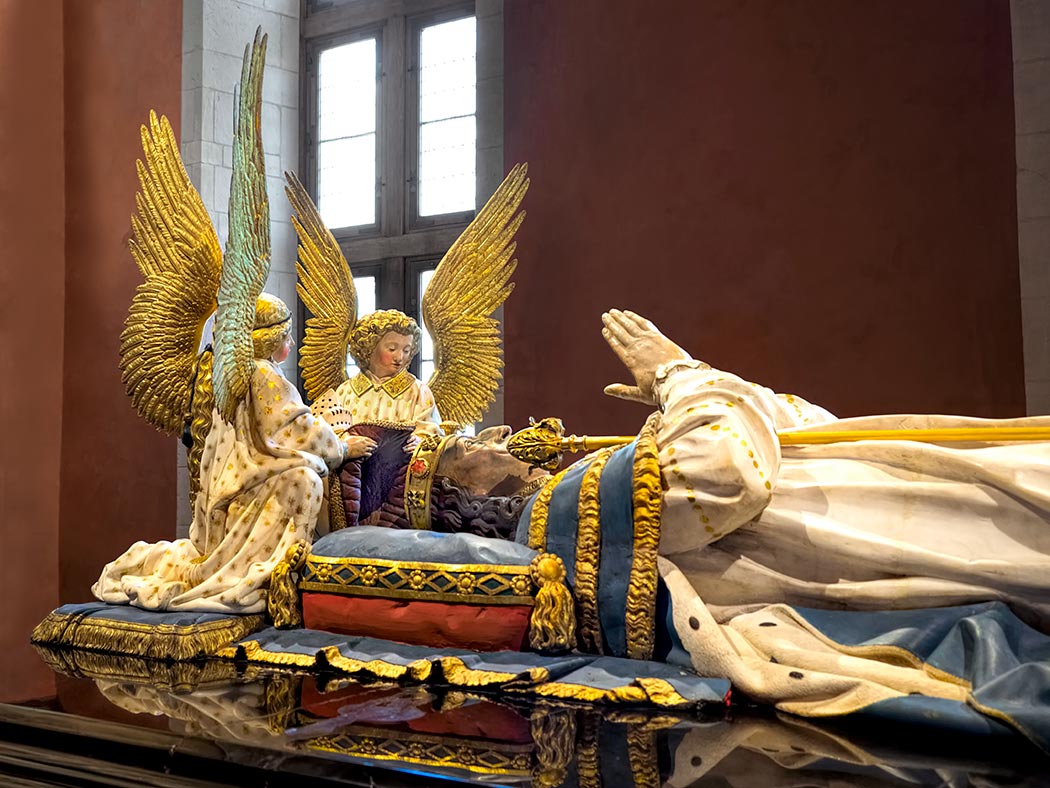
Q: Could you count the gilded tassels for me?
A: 2